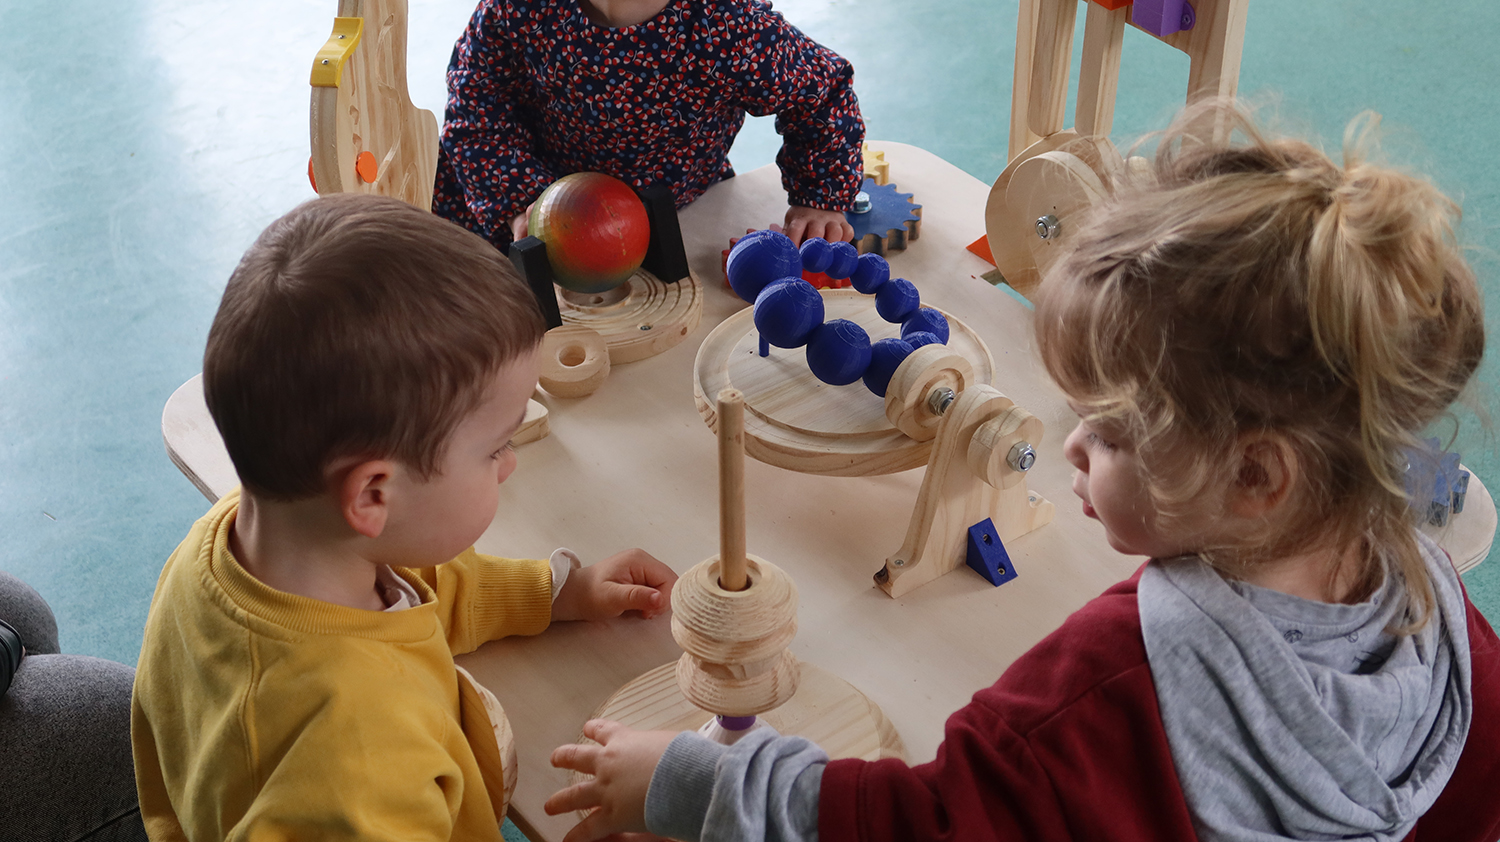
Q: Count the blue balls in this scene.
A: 10